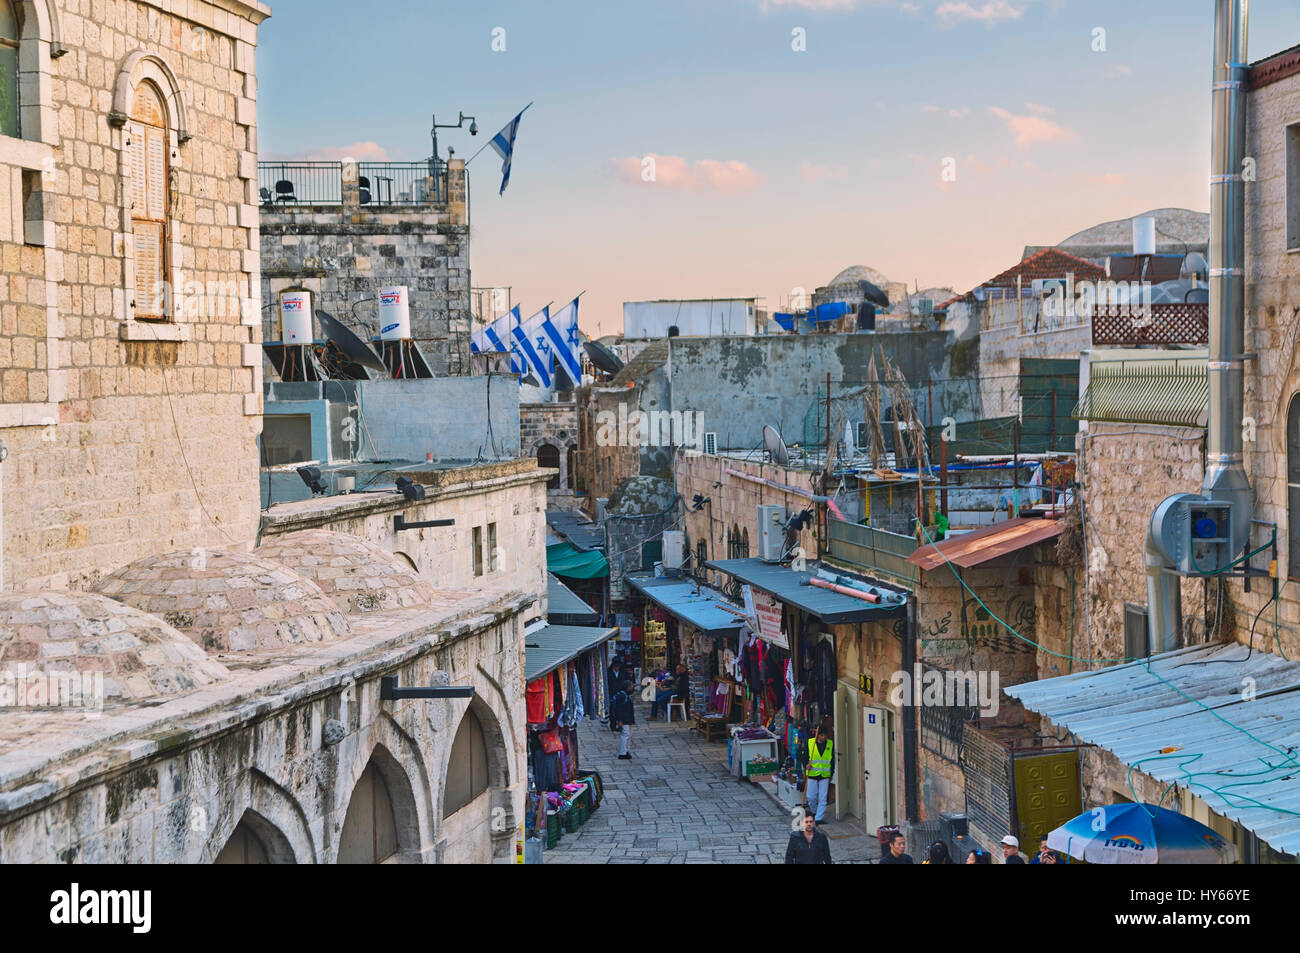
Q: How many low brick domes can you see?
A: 3